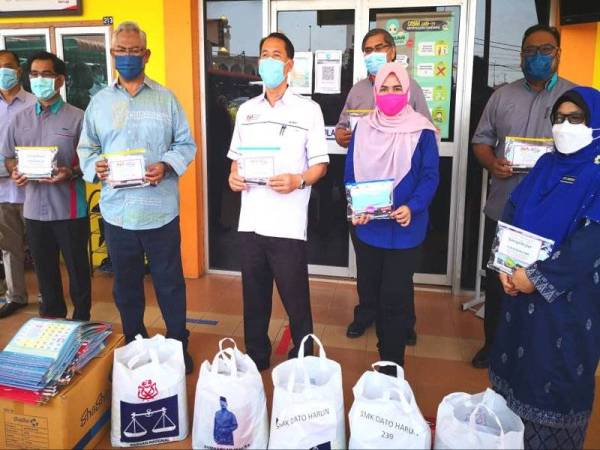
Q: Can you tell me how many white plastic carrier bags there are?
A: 5